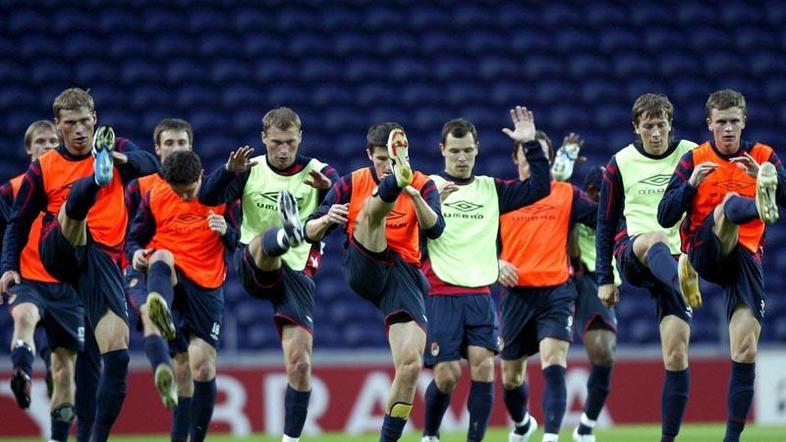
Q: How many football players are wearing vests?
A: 11